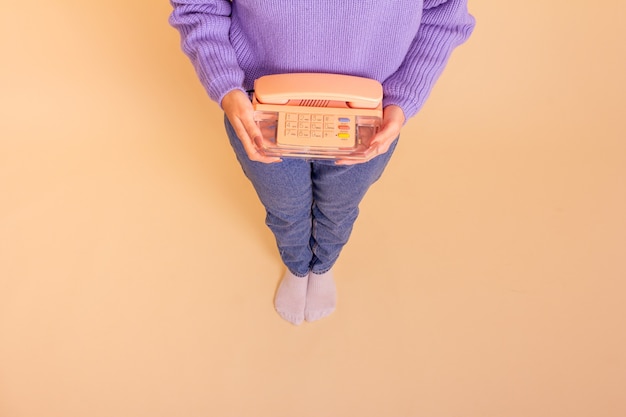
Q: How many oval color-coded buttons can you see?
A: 3